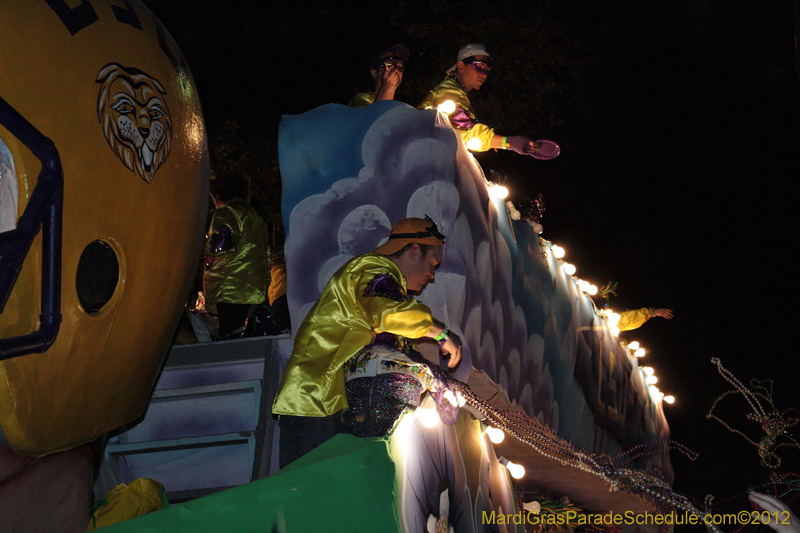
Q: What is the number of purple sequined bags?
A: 1